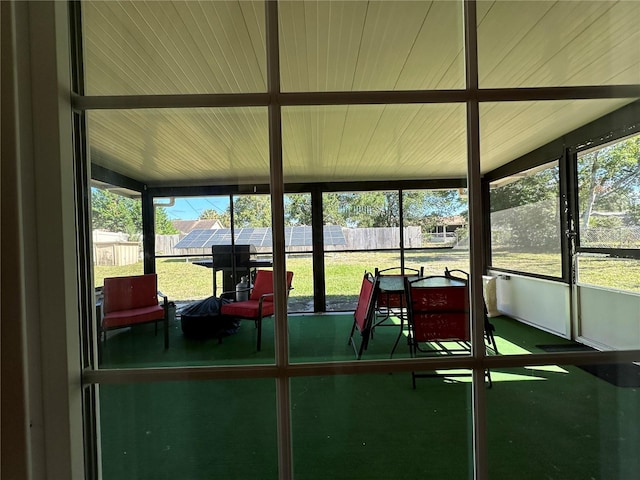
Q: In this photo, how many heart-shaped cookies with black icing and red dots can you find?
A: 0